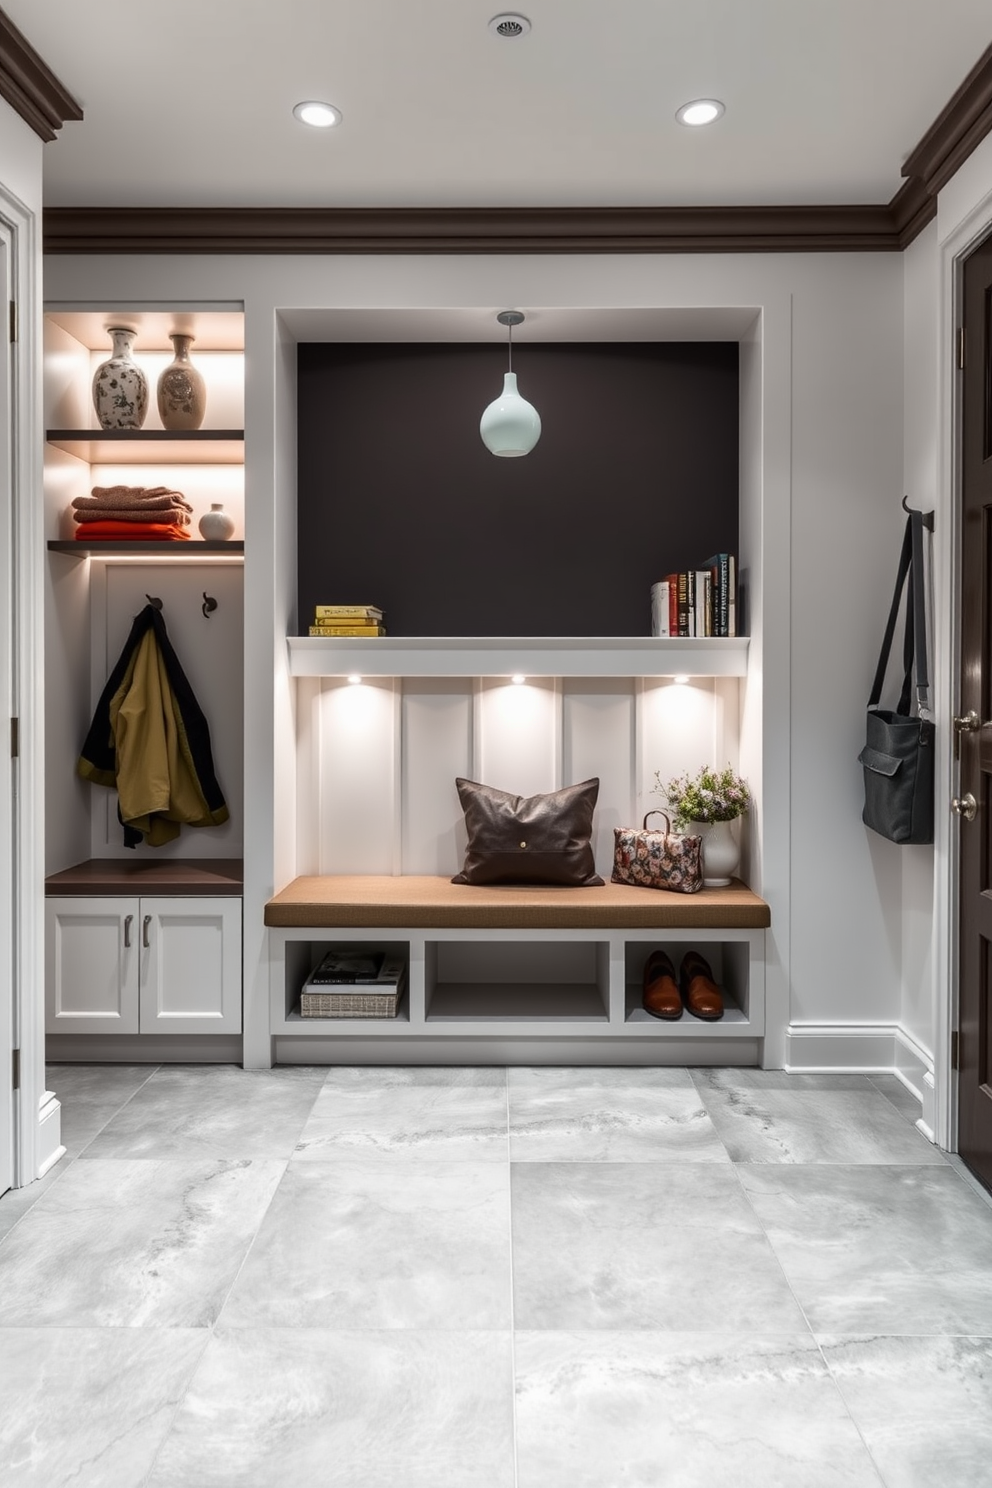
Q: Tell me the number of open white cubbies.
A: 3